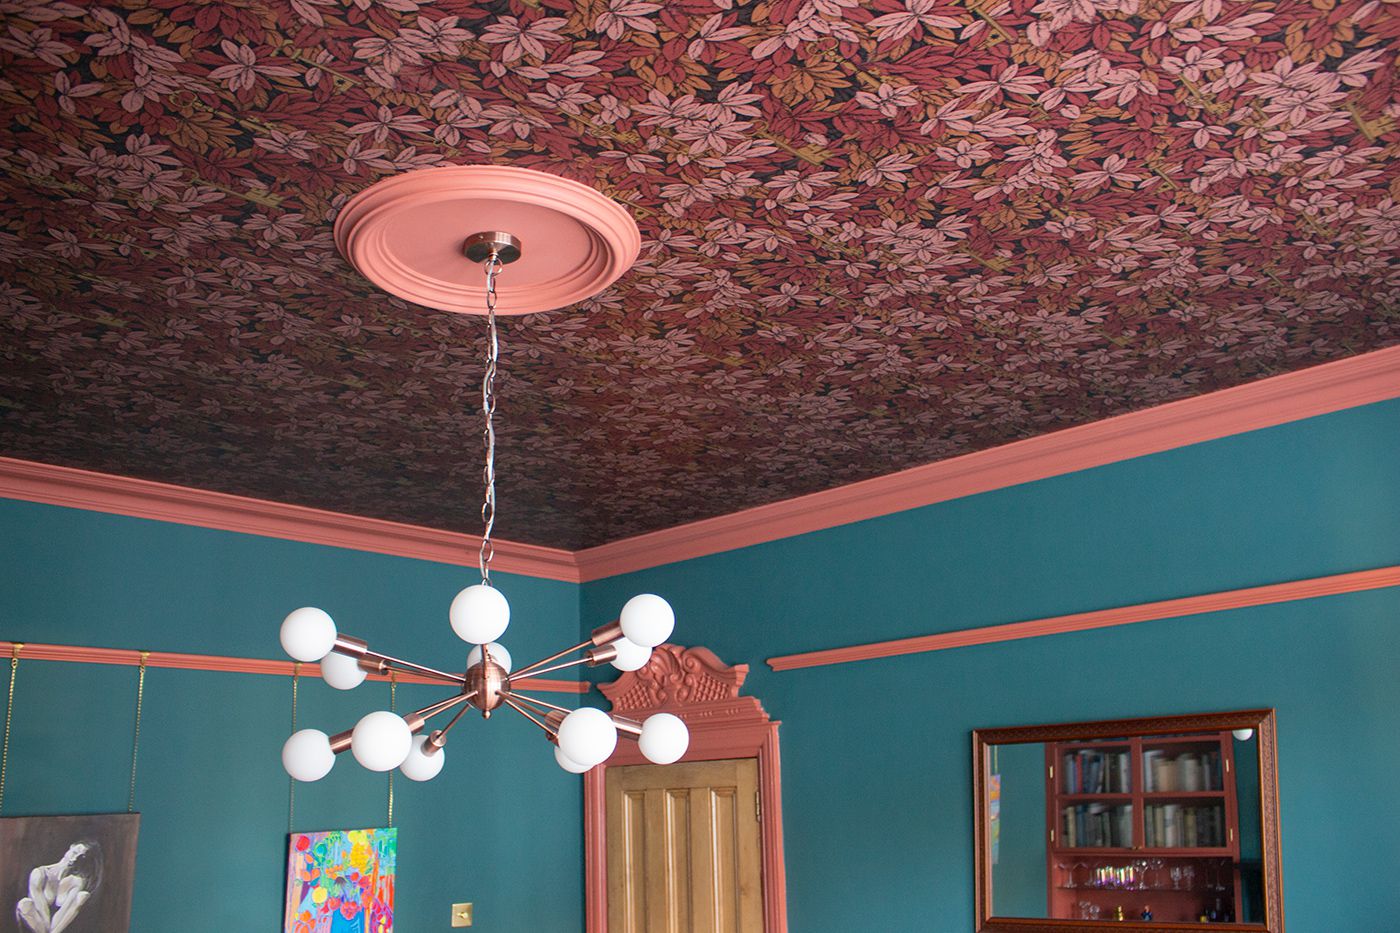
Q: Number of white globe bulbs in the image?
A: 12